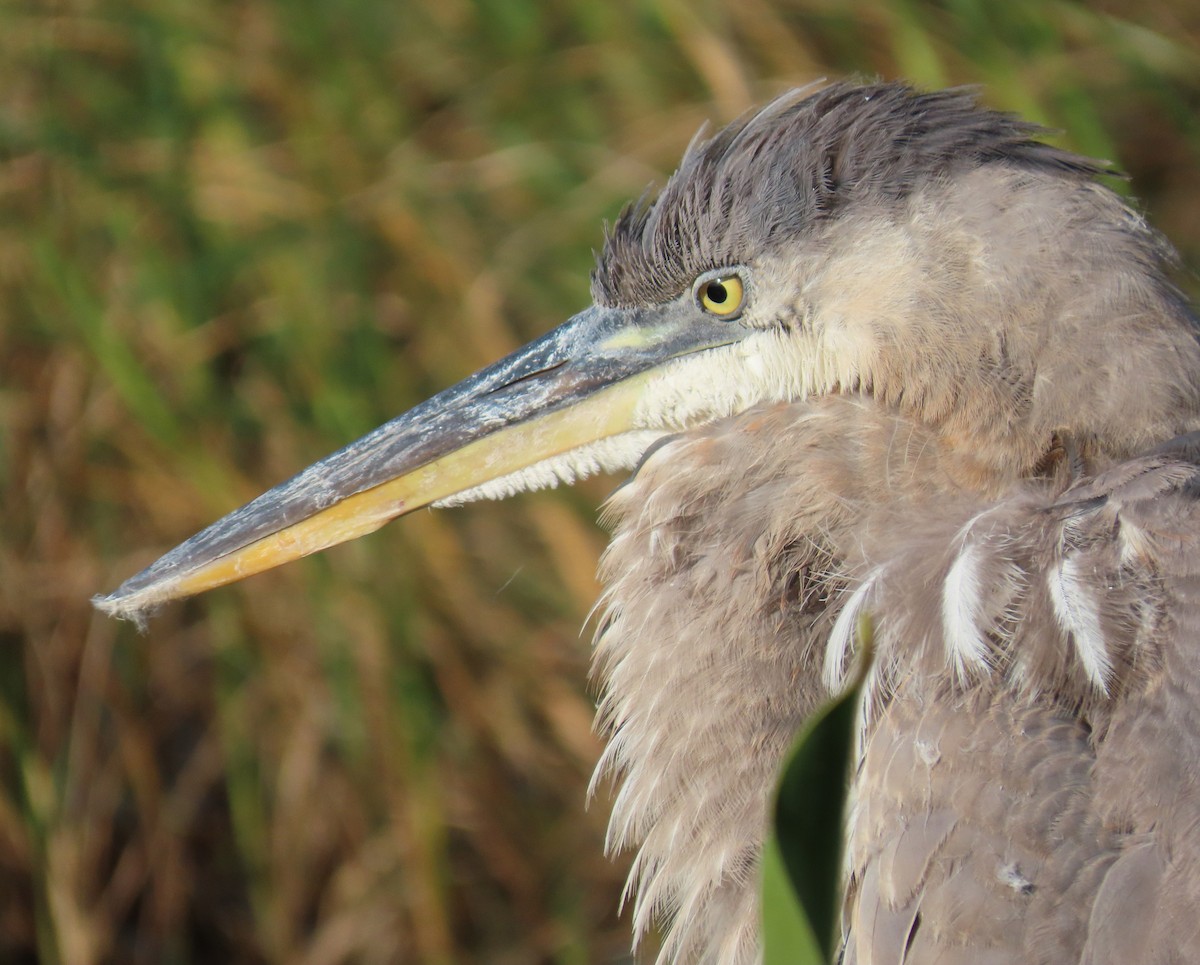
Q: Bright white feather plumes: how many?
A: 3